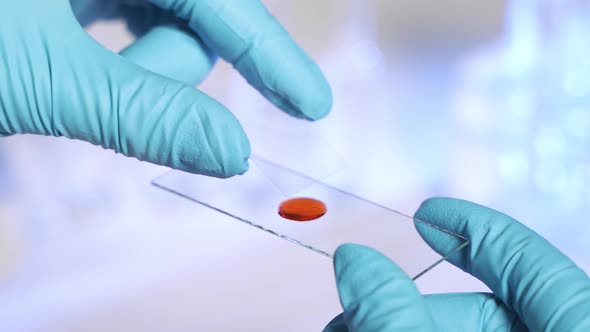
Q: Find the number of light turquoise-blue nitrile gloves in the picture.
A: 2